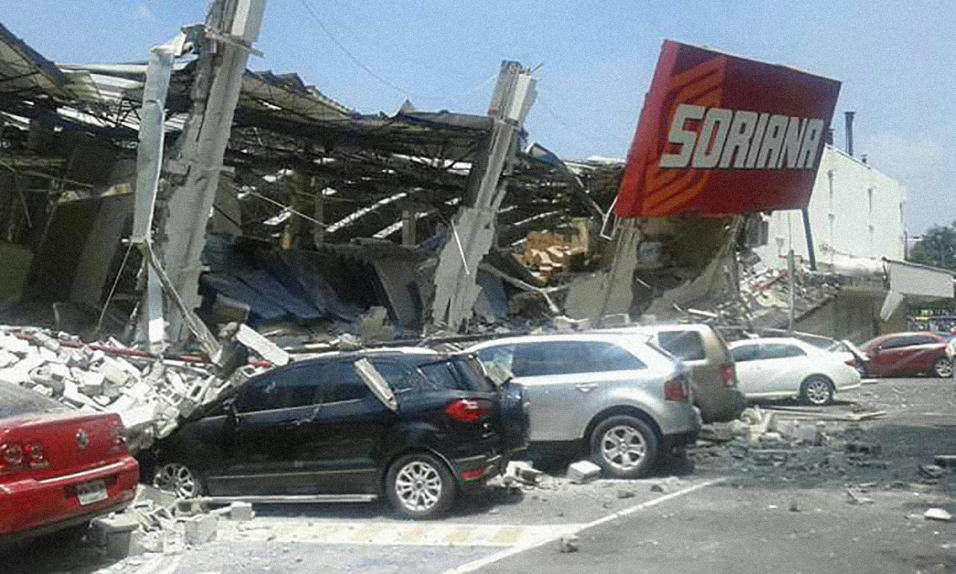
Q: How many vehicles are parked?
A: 6